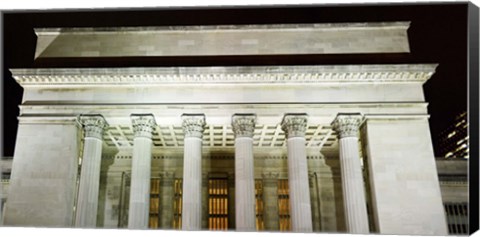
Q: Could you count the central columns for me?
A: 6